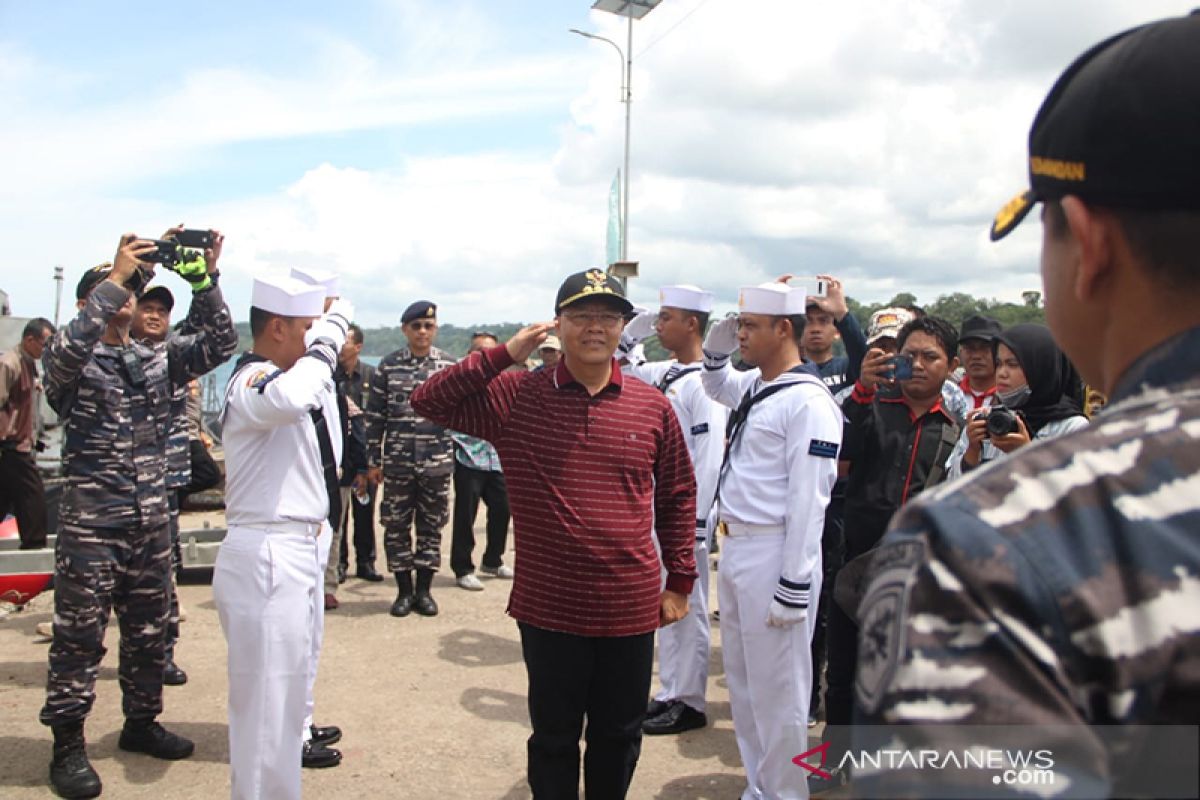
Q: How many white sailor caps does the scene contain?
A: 4